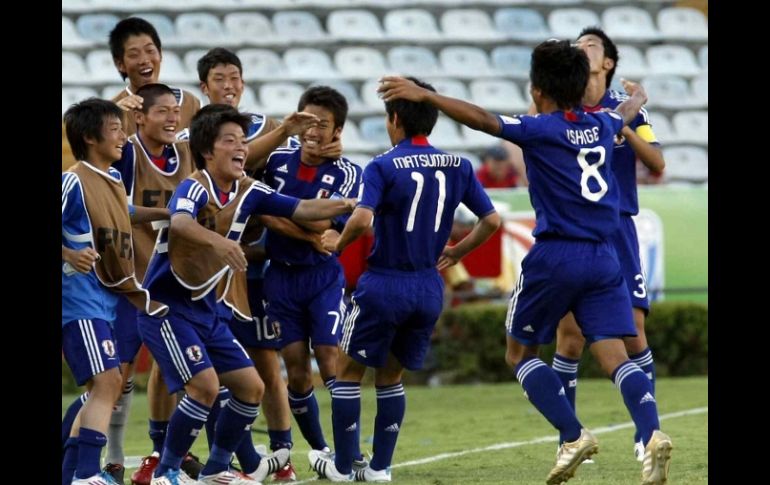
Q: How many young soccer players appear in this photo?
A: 9